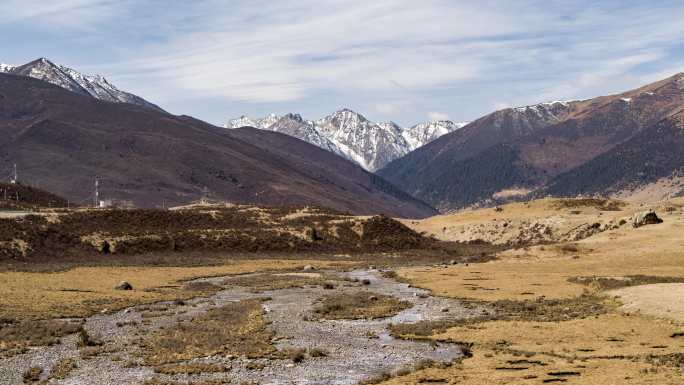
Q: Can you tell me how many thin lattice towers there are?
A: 2